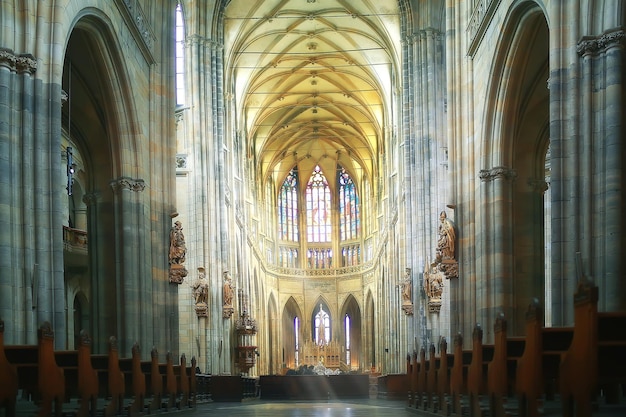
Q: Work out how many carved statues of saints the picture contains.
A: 6